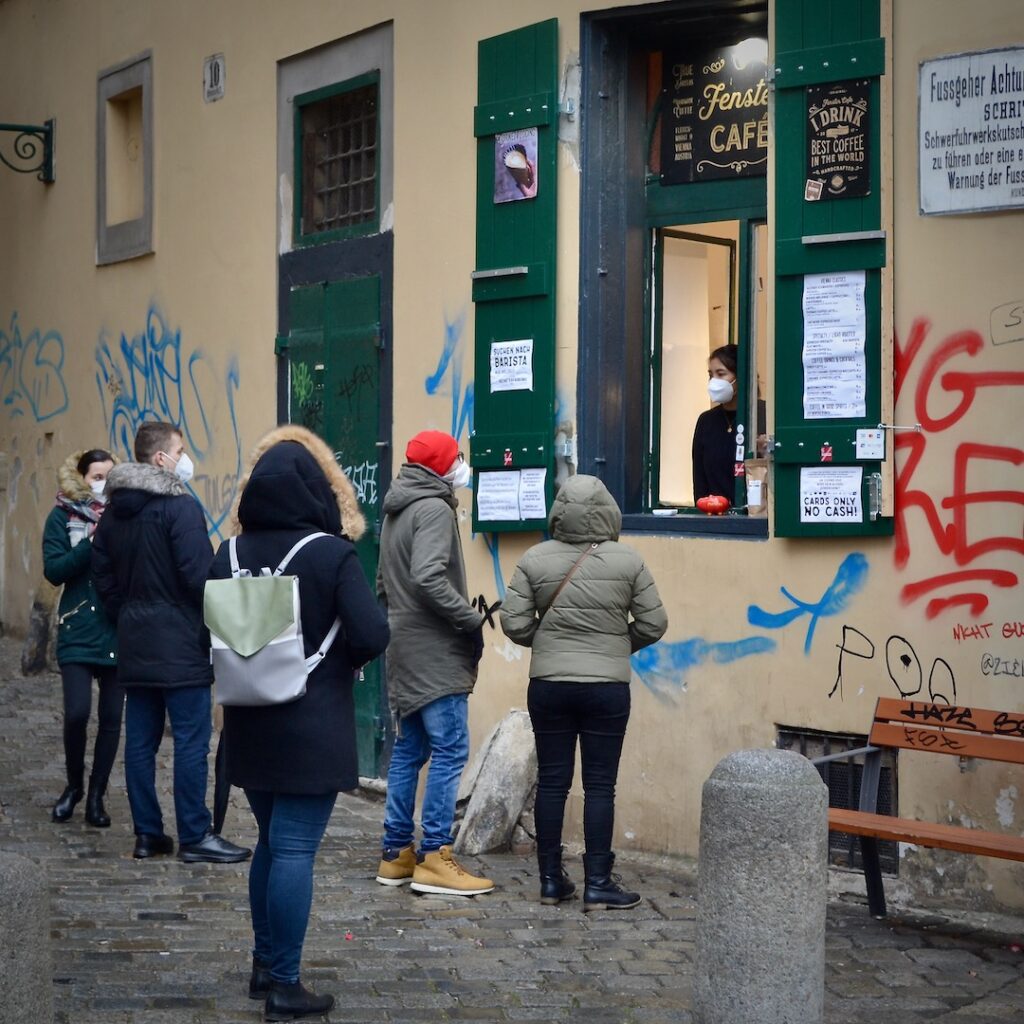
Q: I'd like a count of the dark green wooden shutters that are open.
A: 2